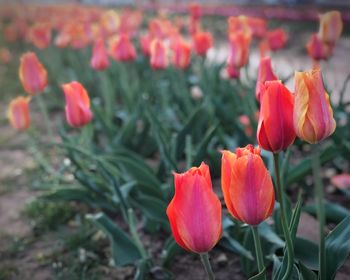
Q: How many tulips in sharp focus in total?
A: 4